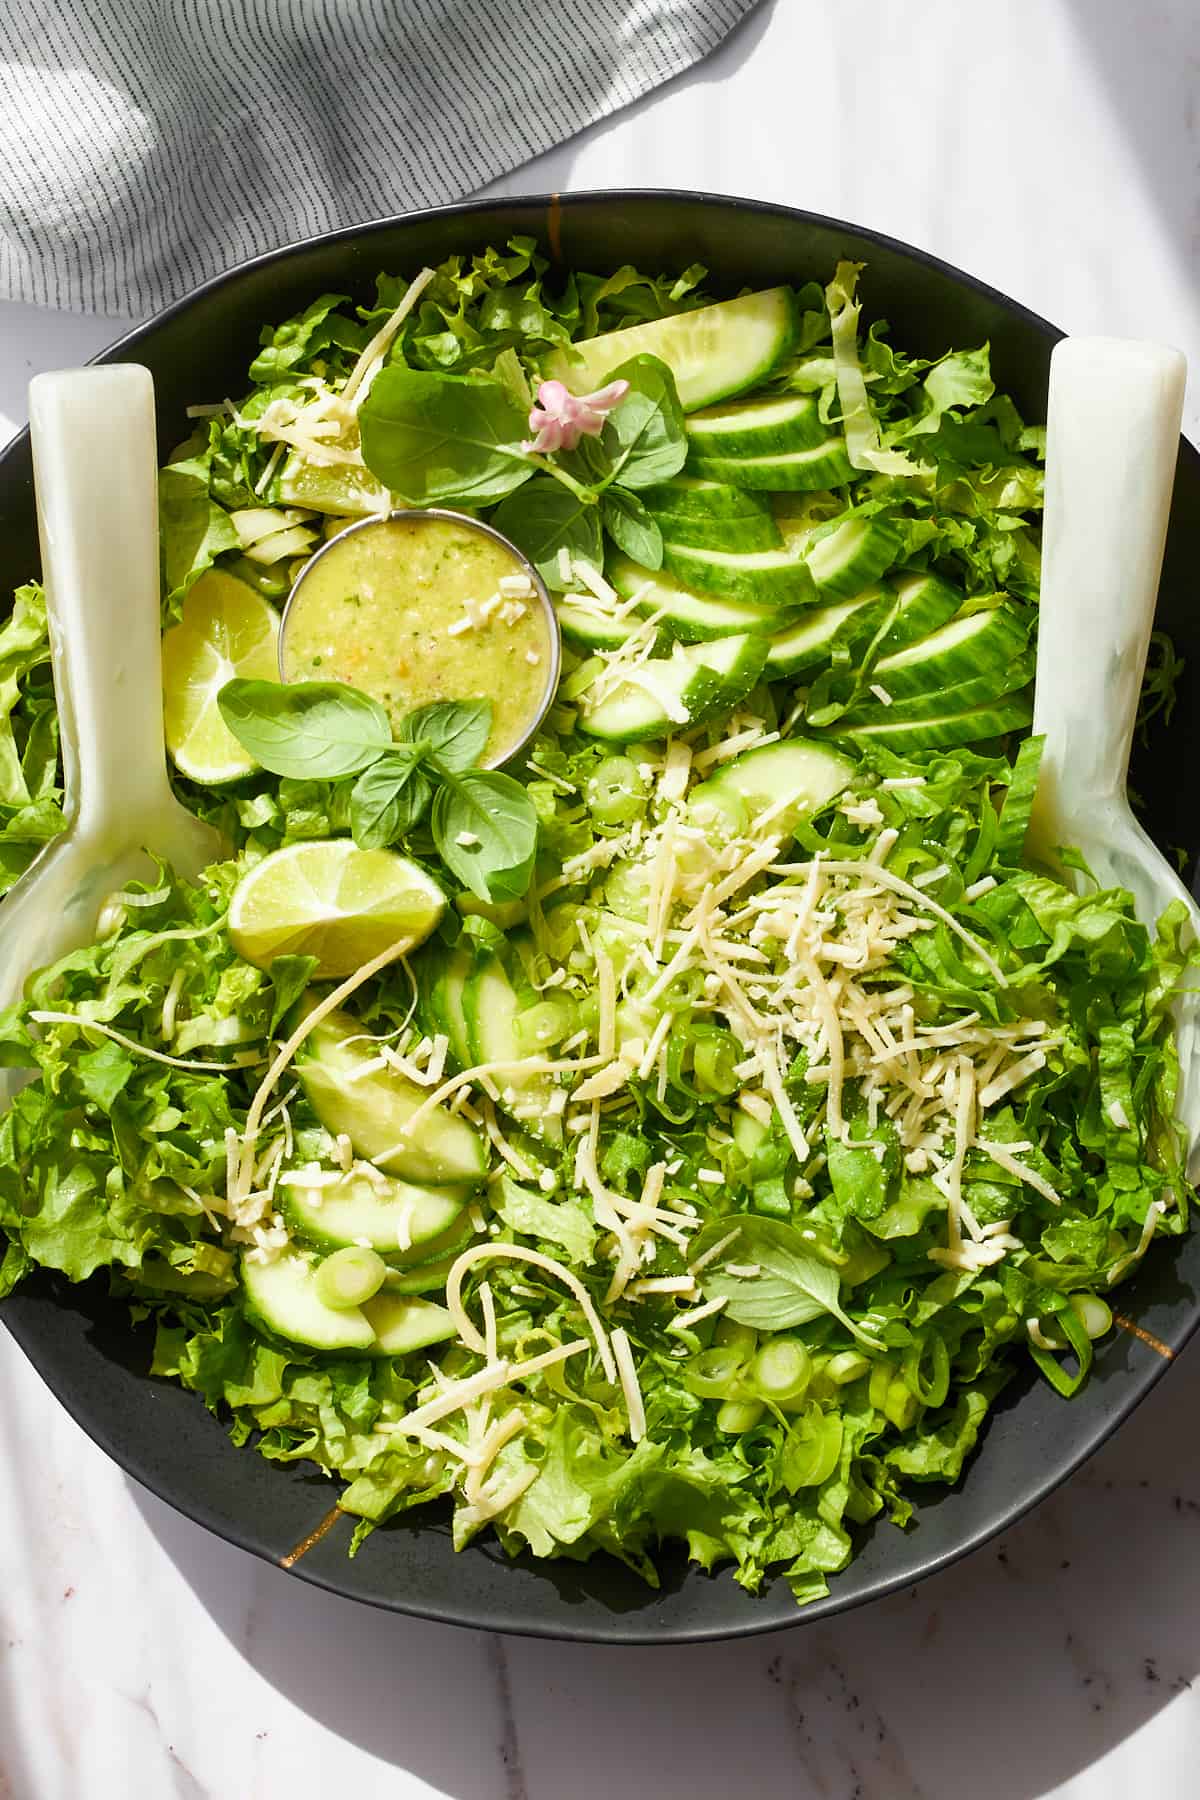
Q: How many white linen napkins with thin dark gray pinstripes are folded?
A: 1